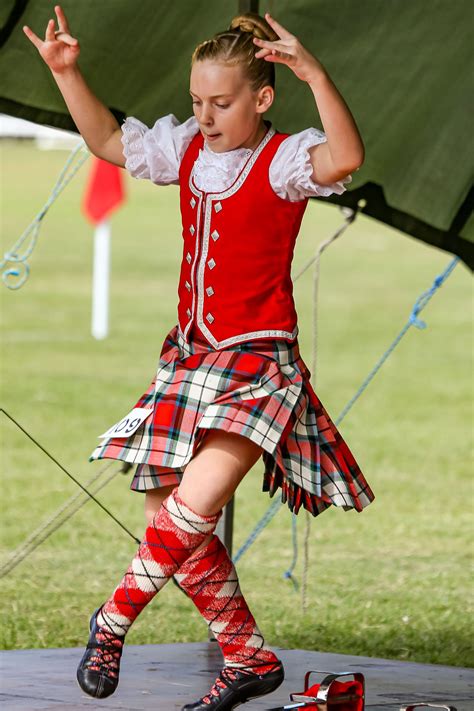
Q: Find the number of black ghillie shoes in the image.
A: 2